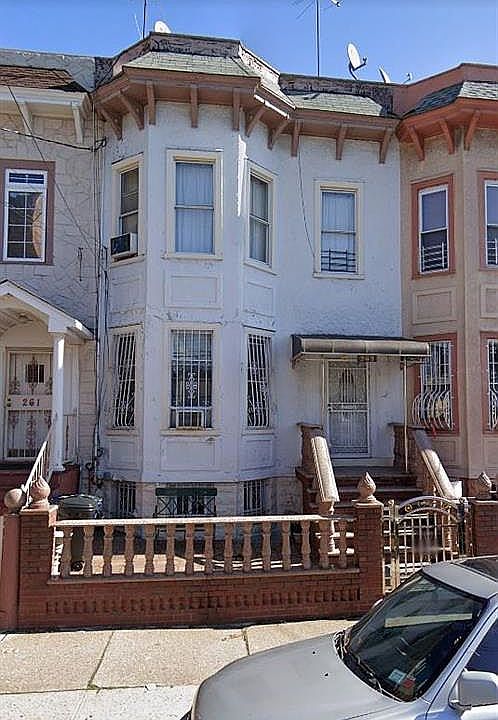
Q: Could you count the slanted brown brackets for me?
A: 13